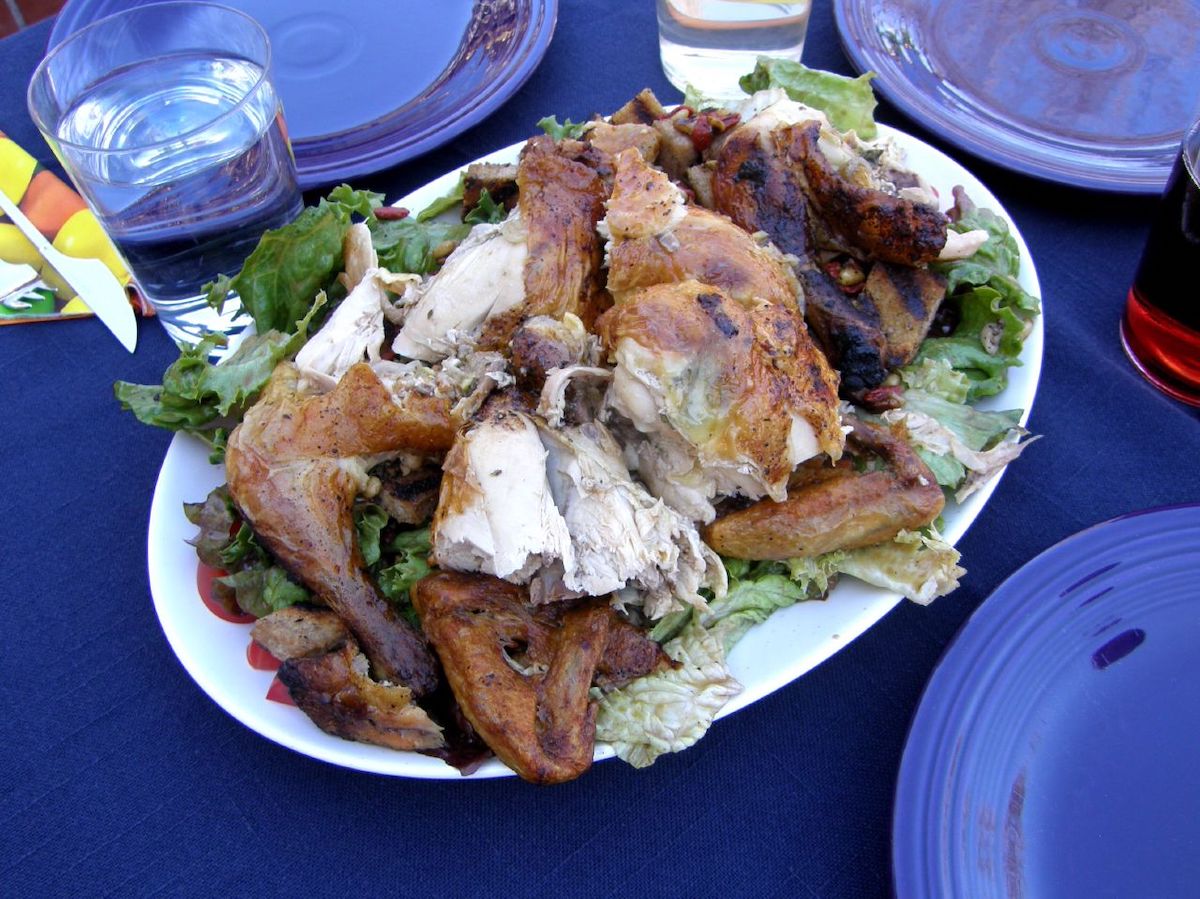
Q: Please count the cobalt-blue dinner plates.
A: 3